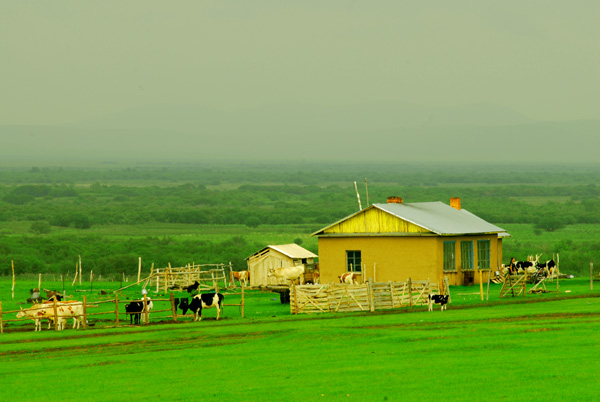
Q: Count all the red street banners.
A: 0